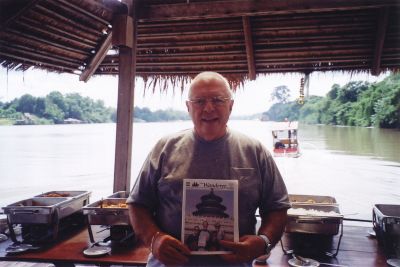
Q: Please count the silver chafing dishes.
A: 4